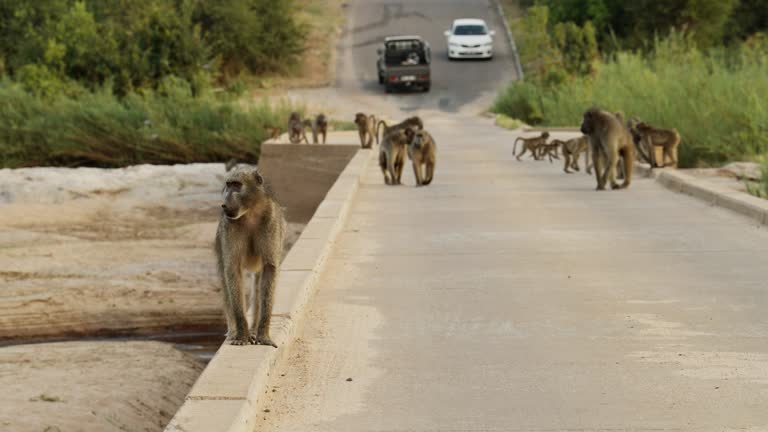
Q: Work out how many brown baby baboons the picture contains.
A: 2